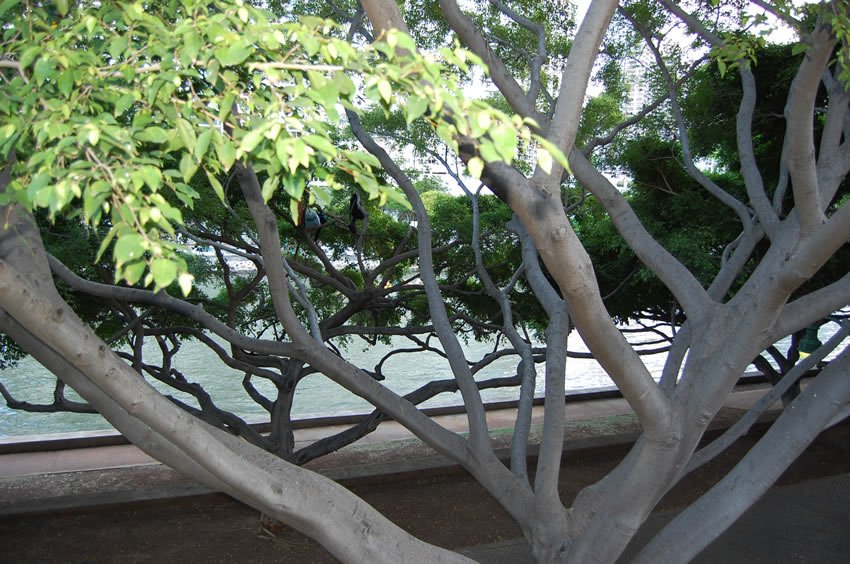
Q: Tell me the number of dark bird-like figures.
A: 2